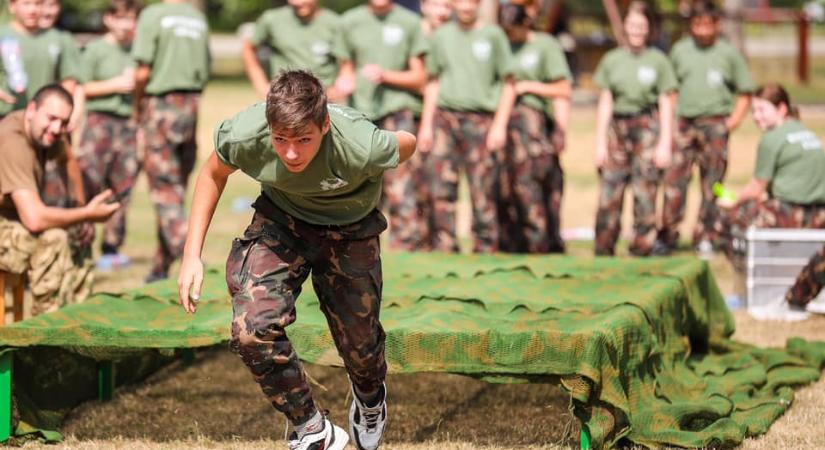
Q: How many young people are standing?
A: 11